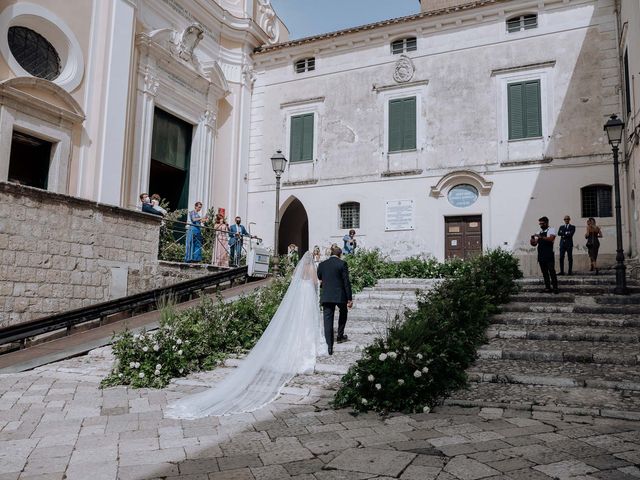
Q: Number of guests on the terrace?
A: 5